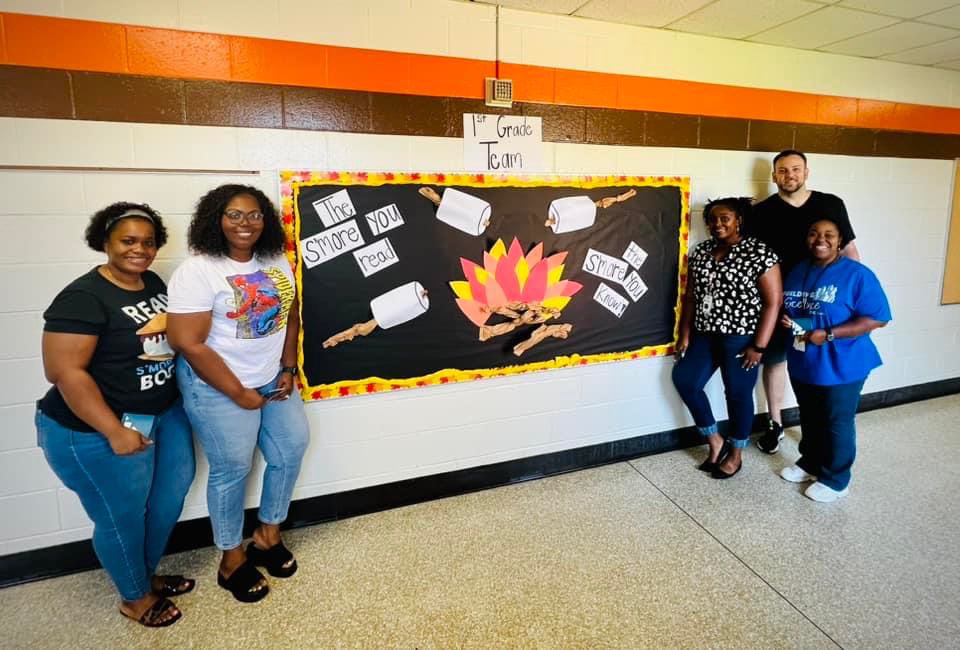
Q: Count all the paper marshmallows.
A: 3